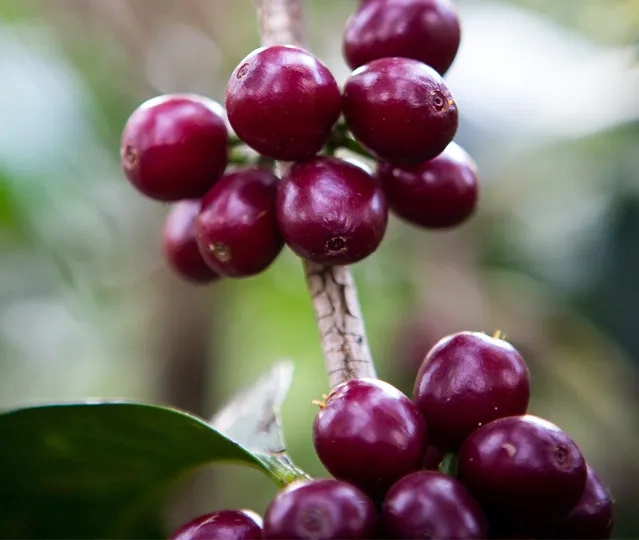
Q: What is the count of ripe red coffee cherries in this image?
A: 15